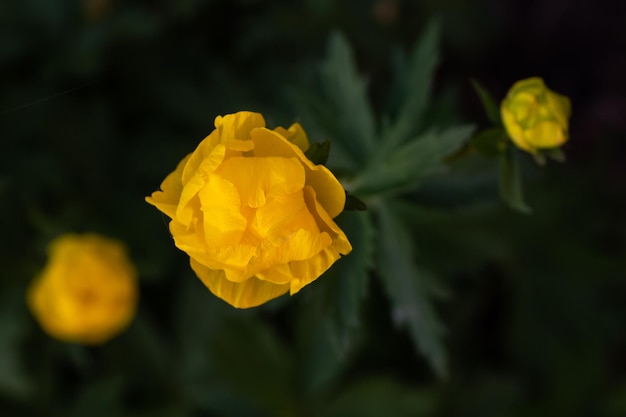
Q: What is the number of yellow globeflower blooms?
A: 3